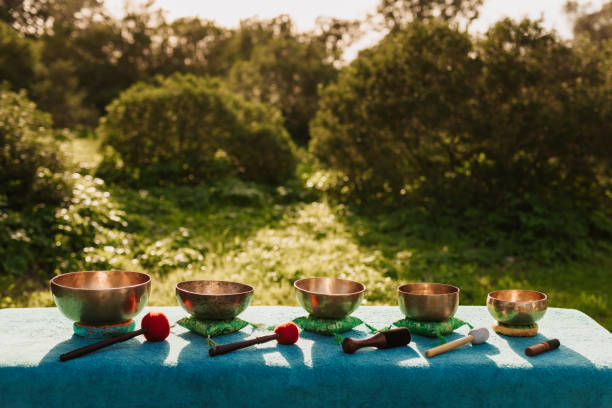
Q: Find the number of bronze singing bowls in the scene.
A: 5